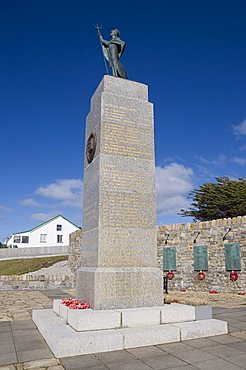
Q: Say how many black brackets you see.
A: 3